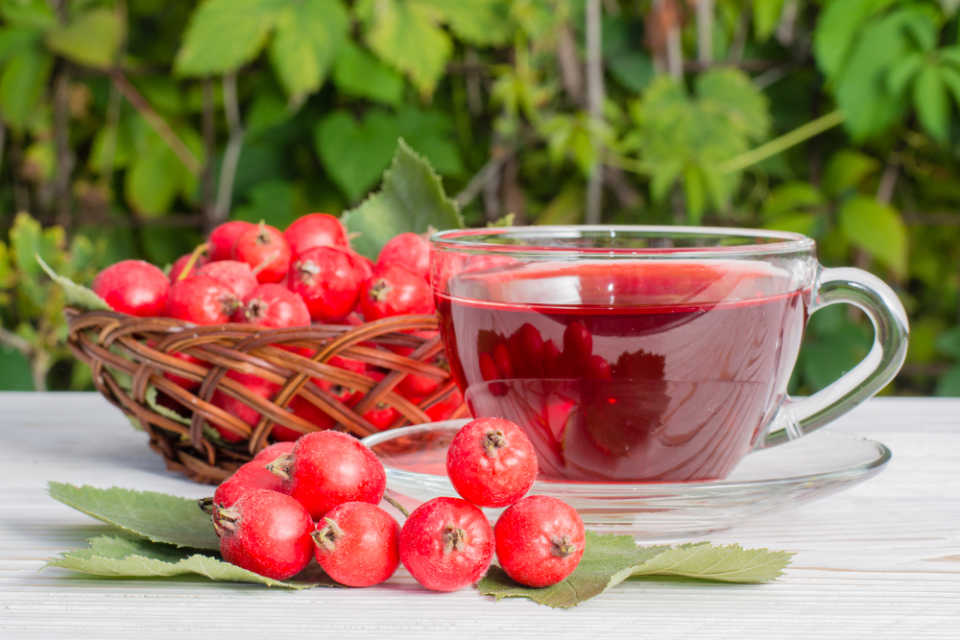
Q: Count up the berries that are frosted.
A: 0